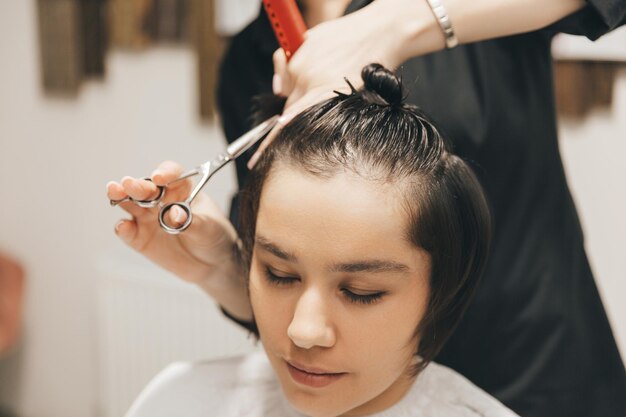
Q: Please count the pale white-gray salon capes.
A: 1